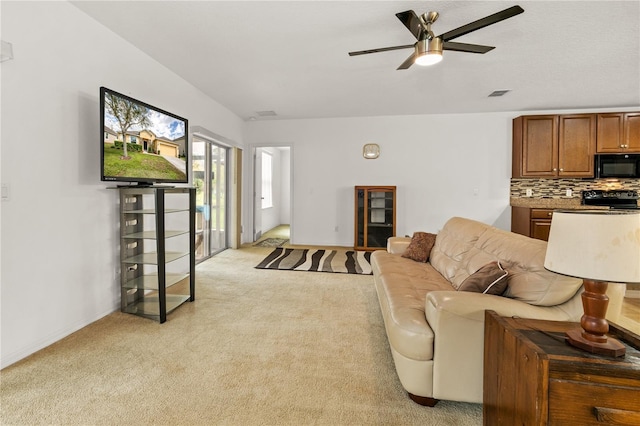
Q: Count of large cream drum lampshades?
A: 1